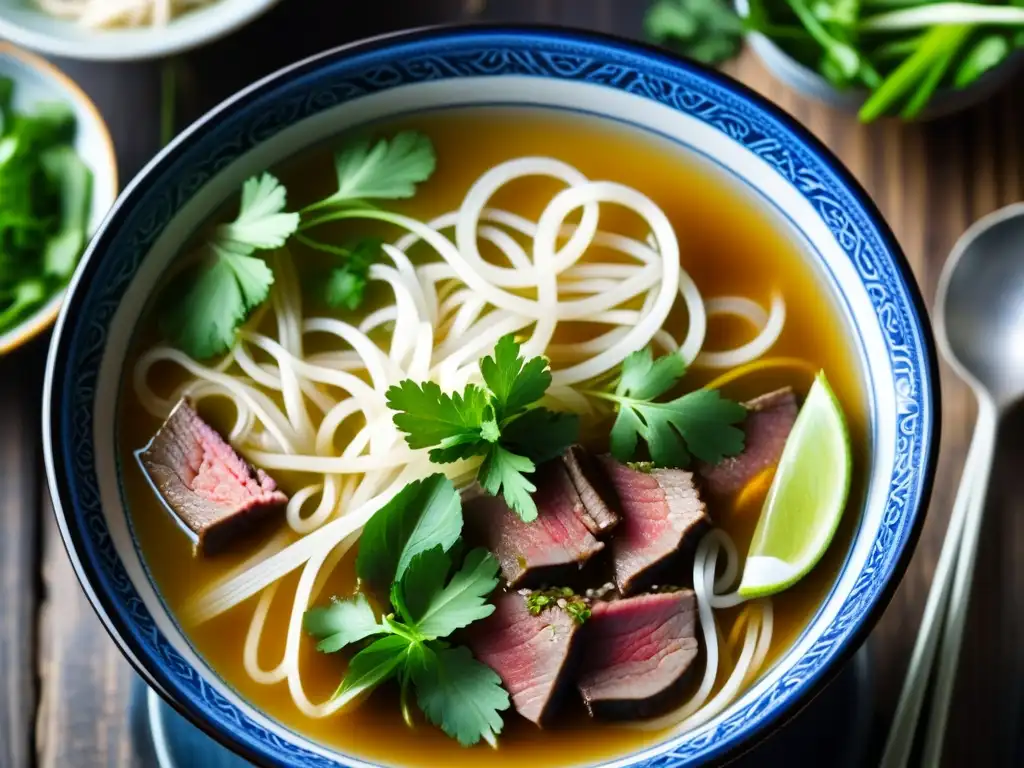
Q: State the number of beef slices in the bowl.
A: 6